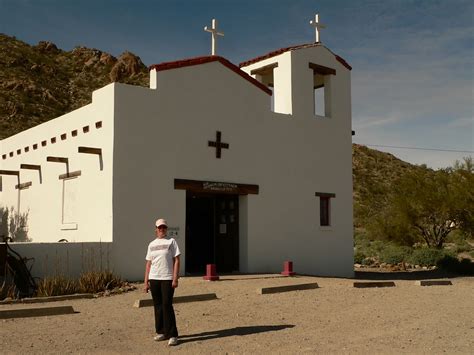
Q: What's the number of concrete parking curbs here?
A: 5